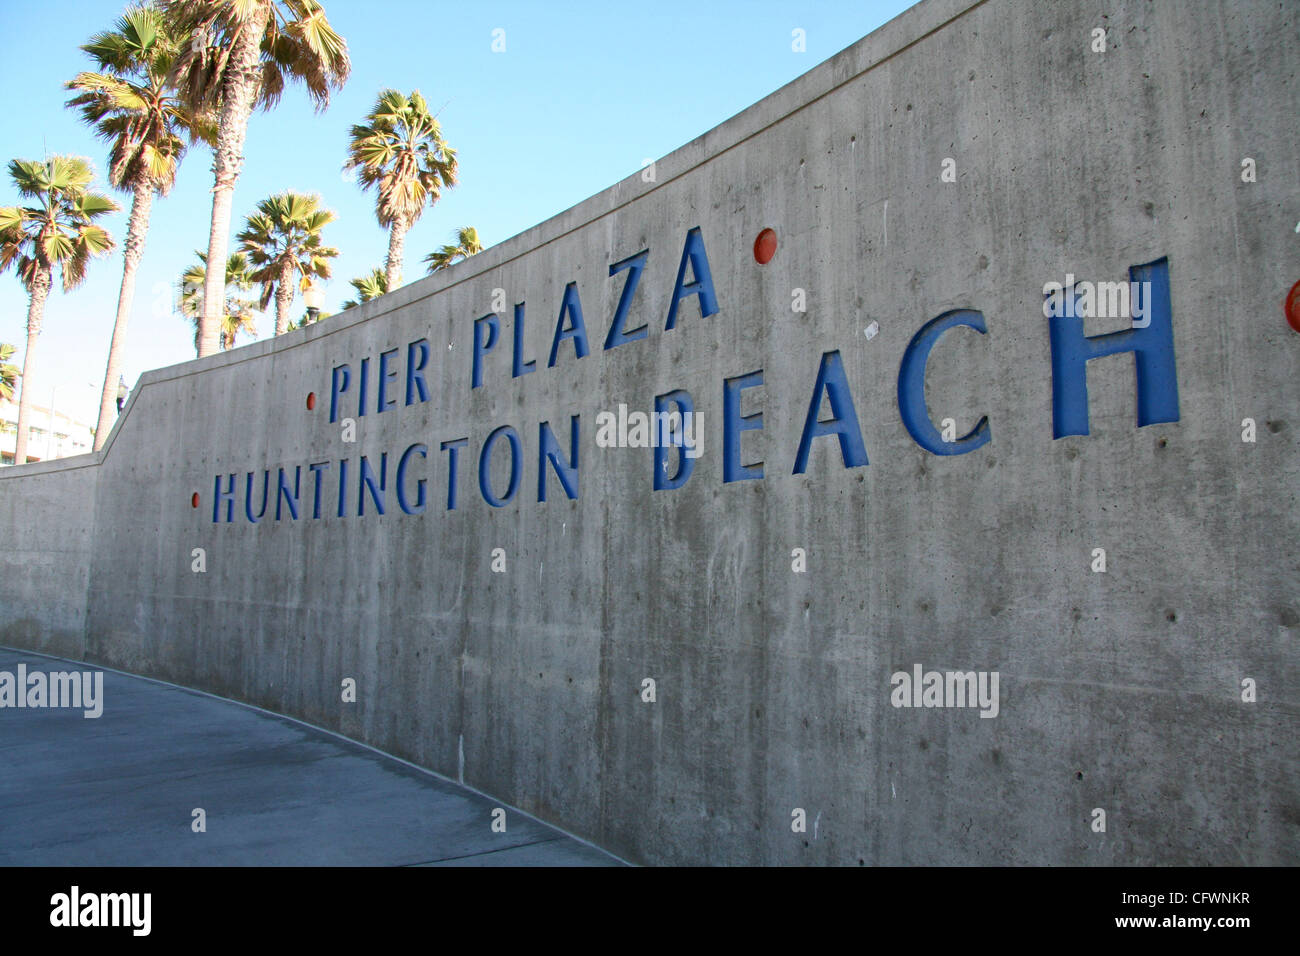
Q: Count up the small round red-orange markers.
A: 4